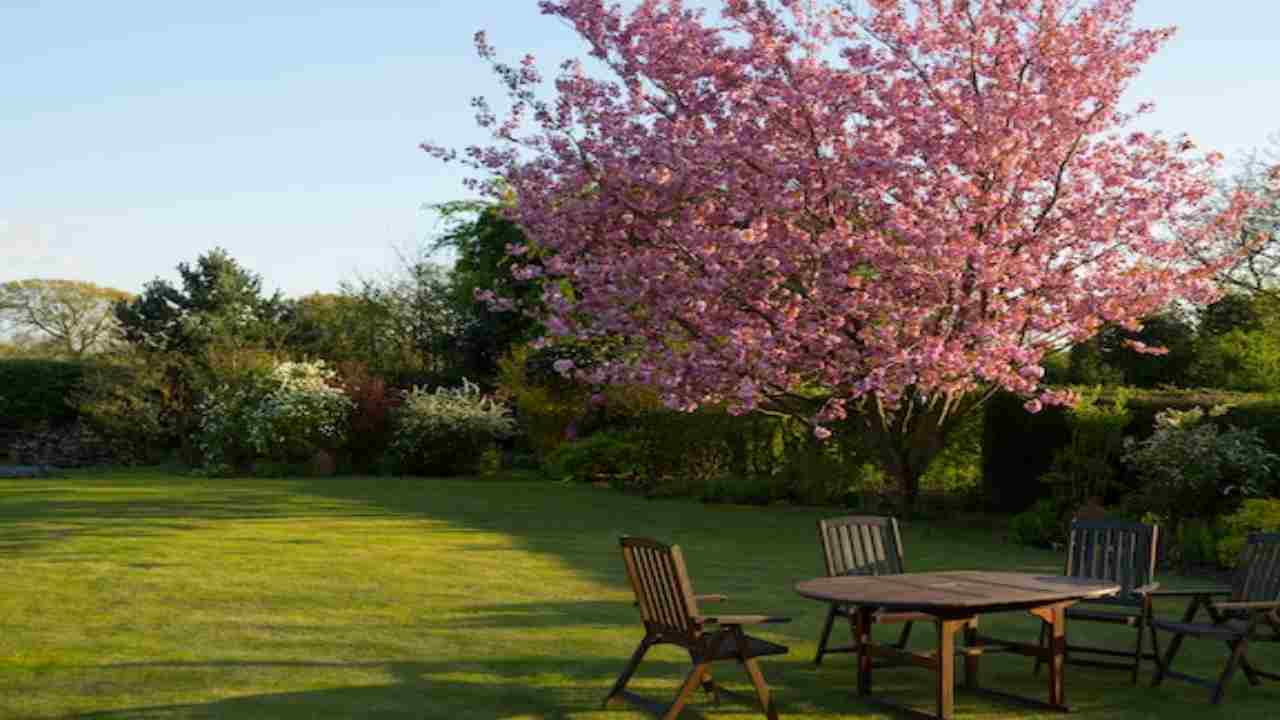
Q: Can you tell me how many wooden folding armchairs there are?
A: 4